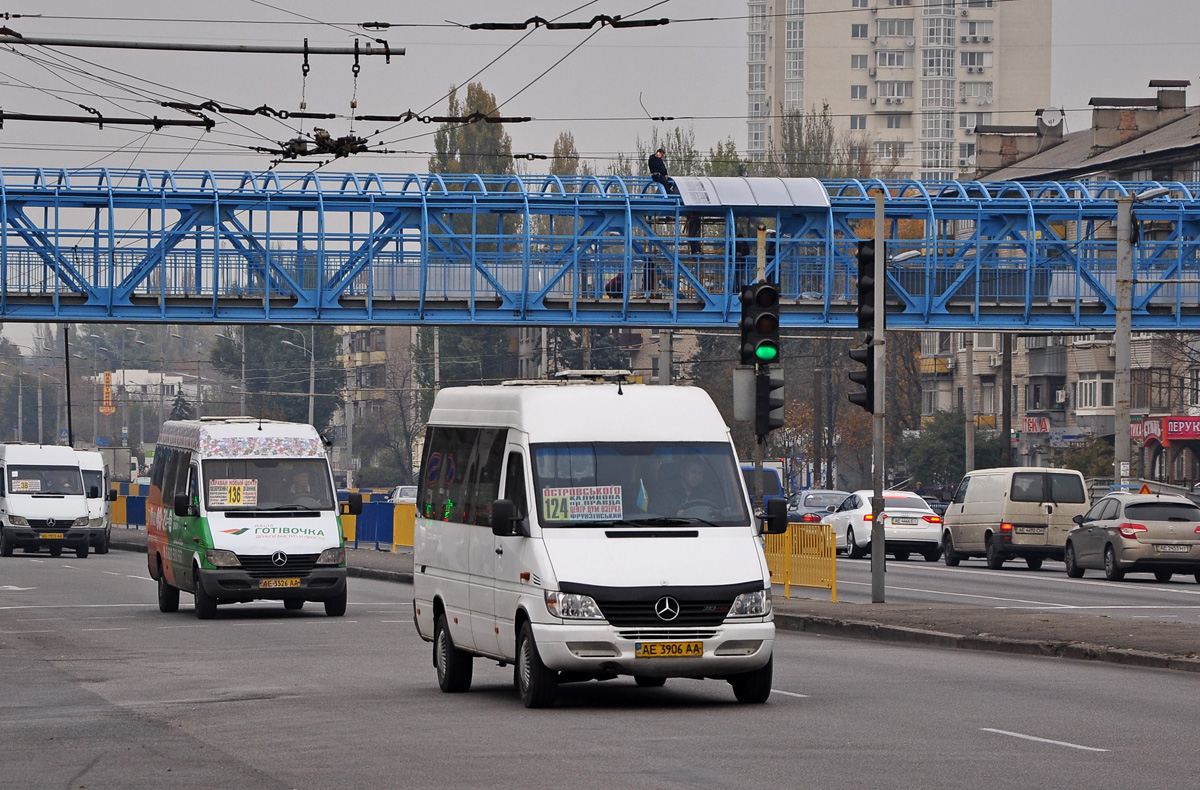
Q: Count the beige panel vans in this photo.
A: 1